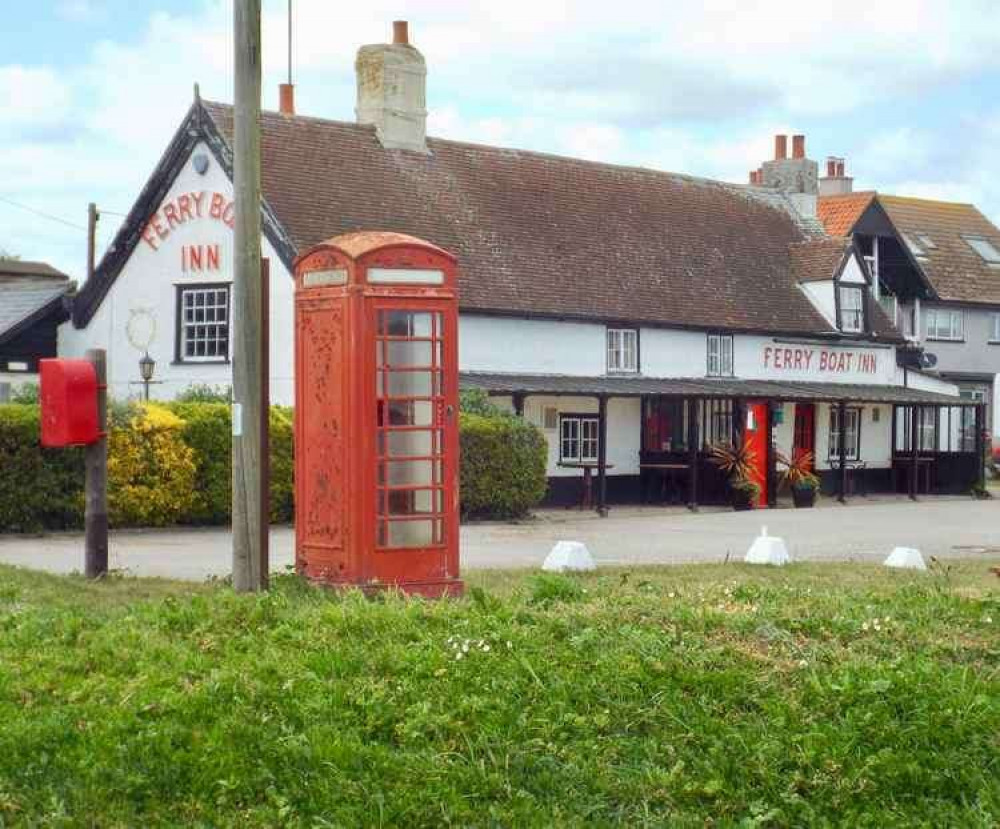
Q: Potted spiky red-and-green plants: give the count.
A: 2